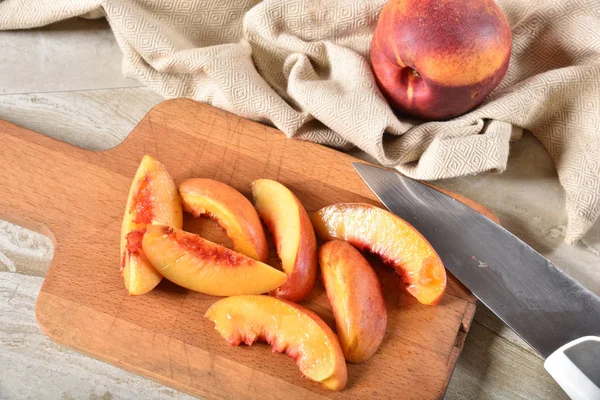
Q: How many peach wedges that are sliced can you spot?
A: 7